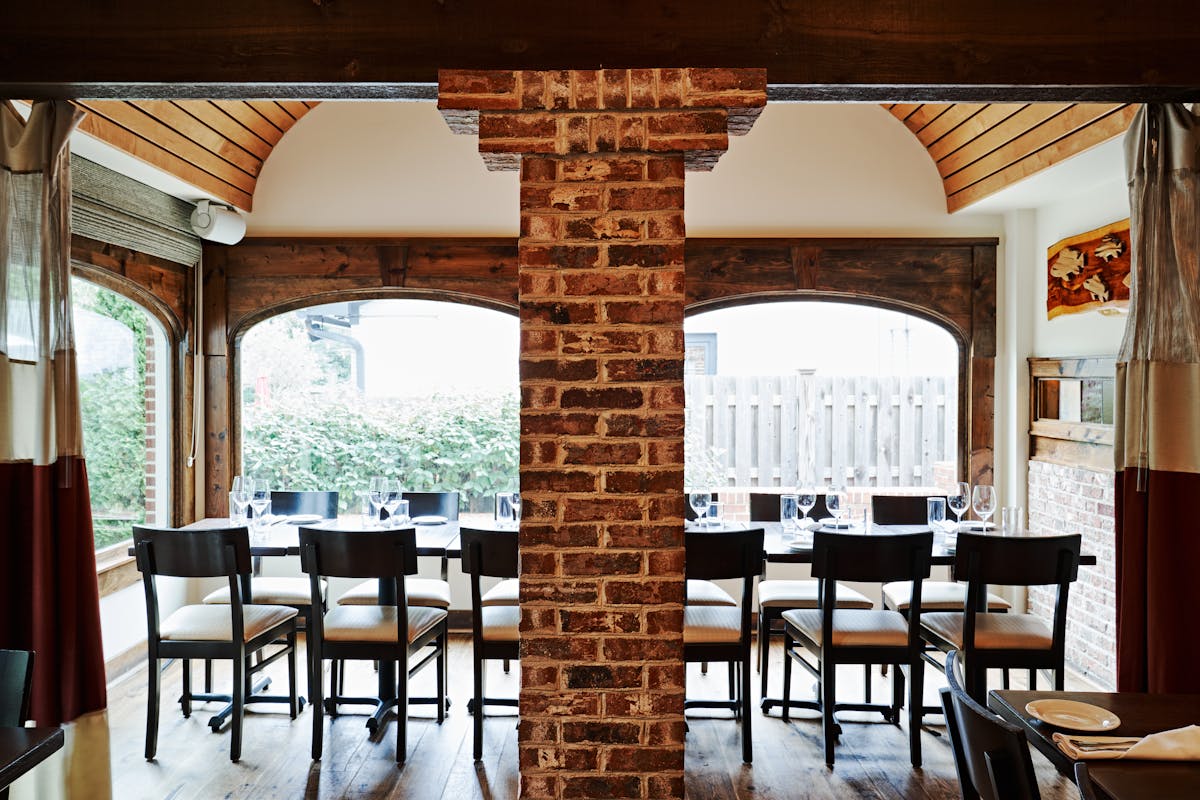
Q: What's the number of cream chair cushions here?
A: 12